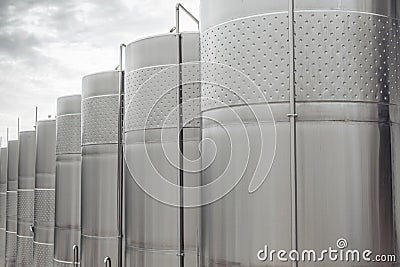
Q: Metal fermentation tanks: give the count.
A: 8